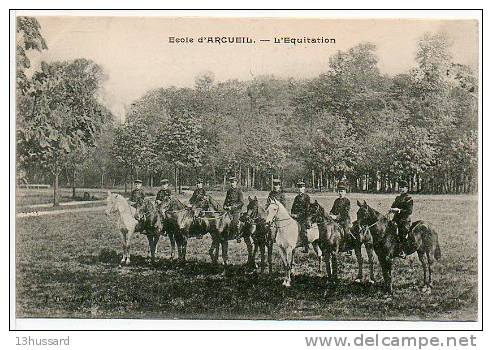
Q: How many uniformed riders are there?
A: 8